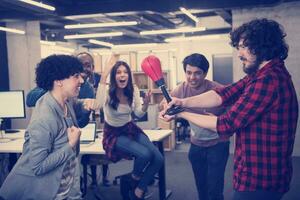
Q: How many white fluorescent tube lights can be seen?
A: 7